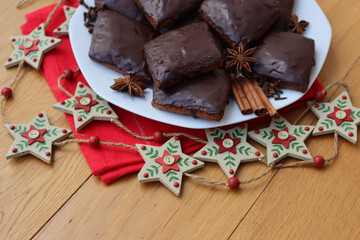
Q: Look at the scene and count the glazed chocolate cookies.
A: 8